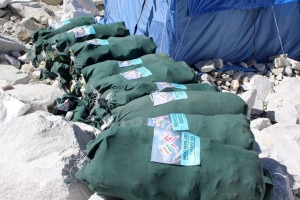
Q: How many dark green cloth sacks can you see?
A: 9